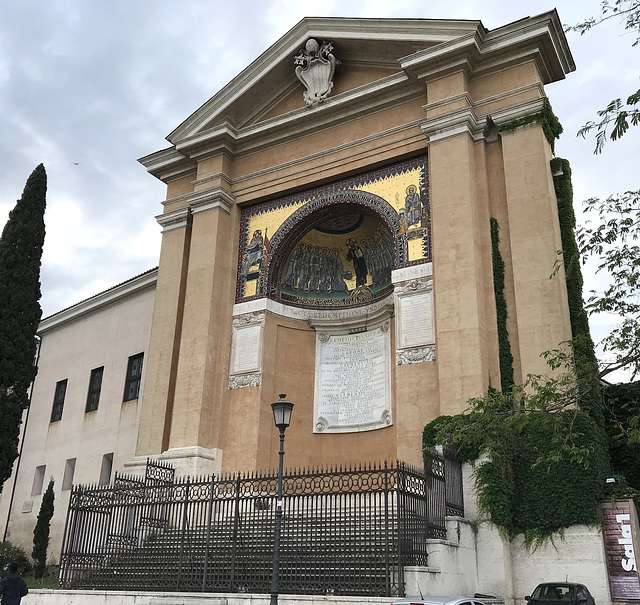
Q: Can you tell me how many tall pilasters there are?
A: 4